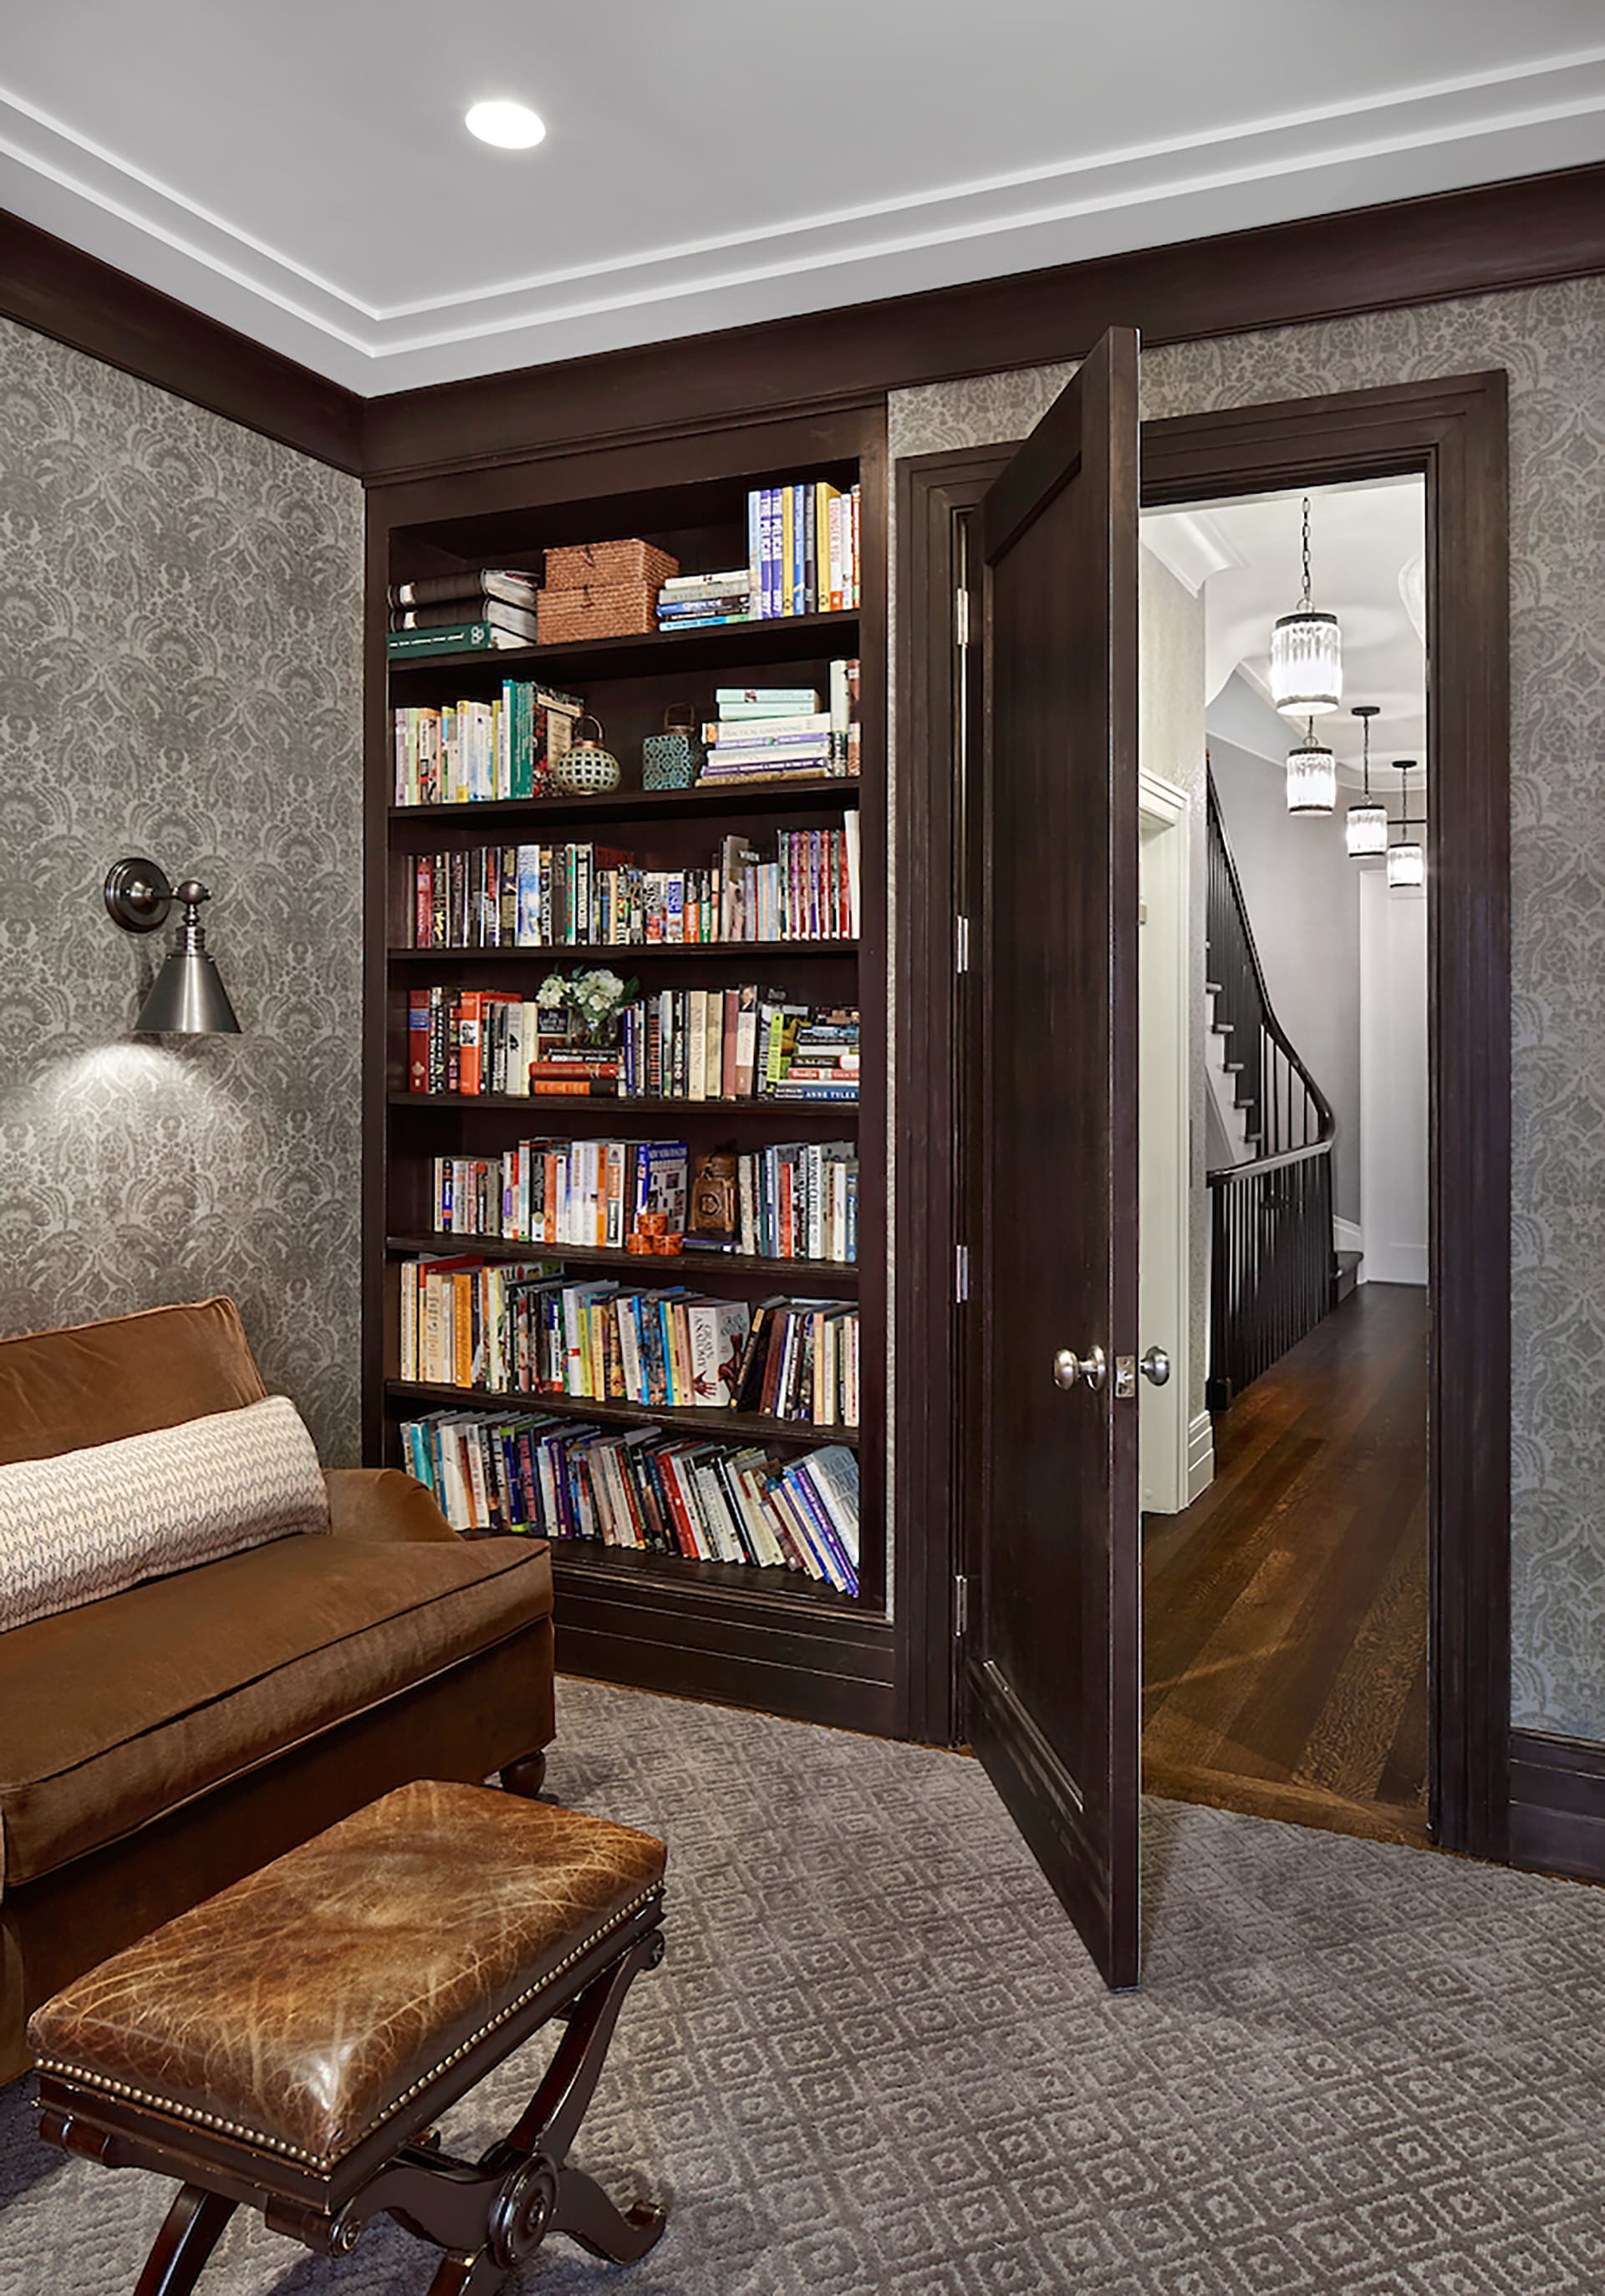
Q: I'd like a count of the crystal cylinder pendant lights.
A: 4